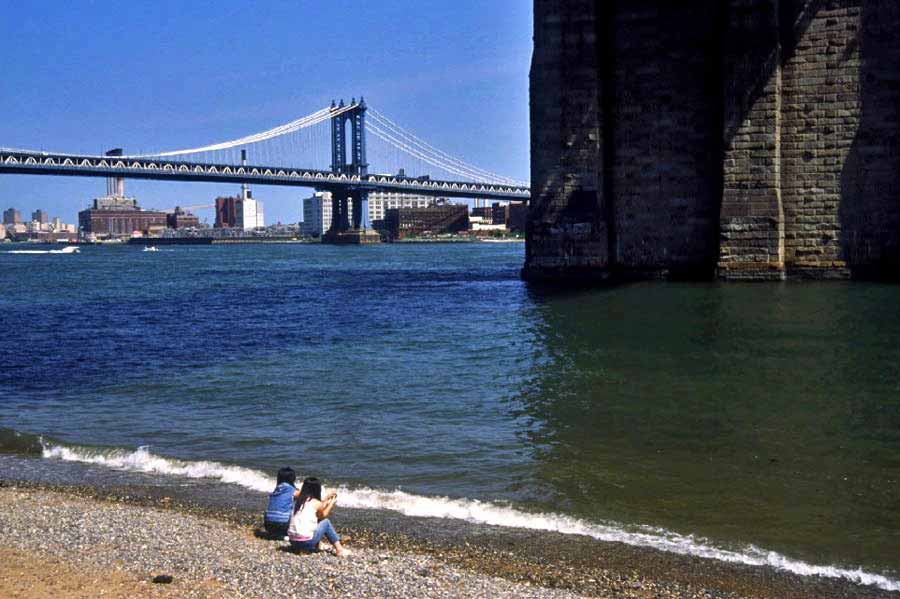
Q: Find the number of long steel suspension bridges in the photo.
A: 1